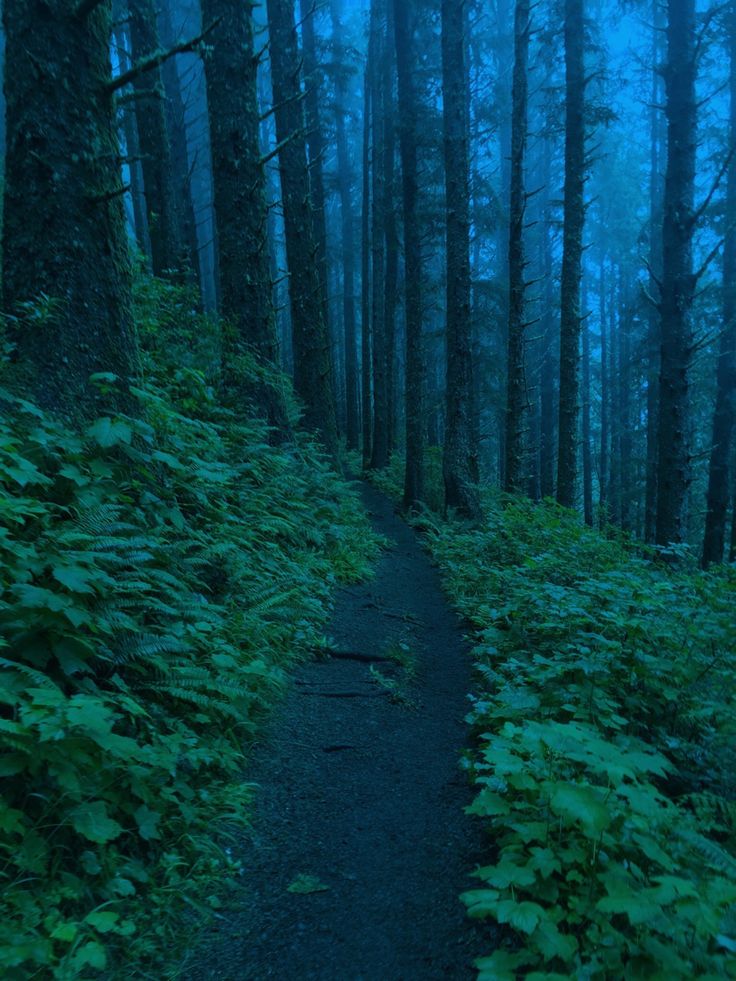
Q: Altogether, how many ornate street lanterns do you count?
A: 0